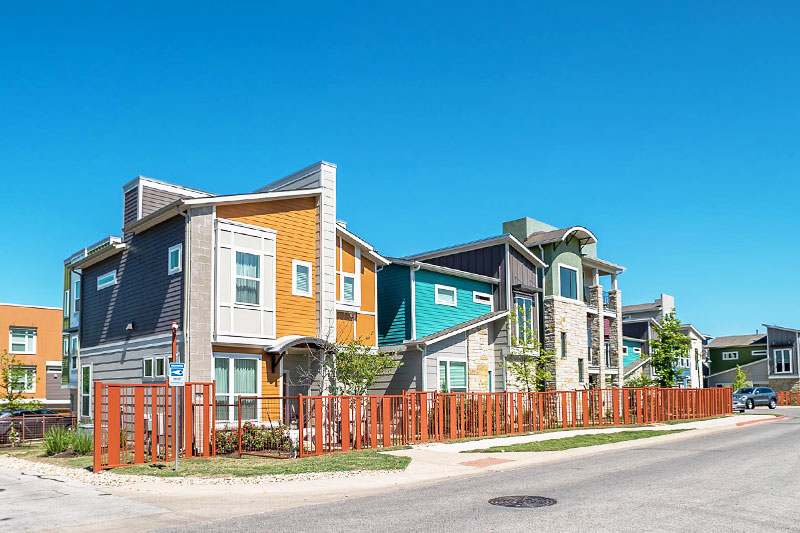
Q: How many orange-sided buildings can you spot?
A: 2